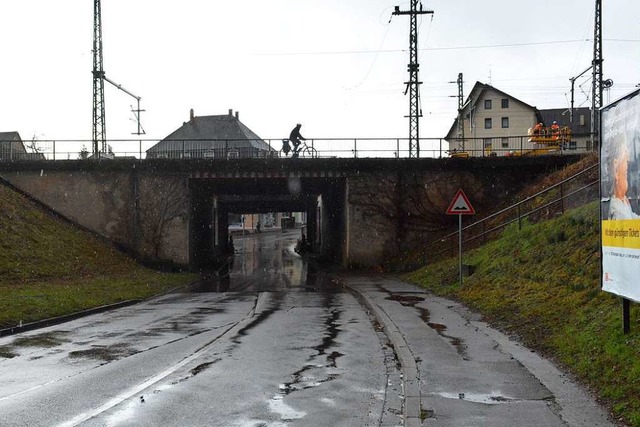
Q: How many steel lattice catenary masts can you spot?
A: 4